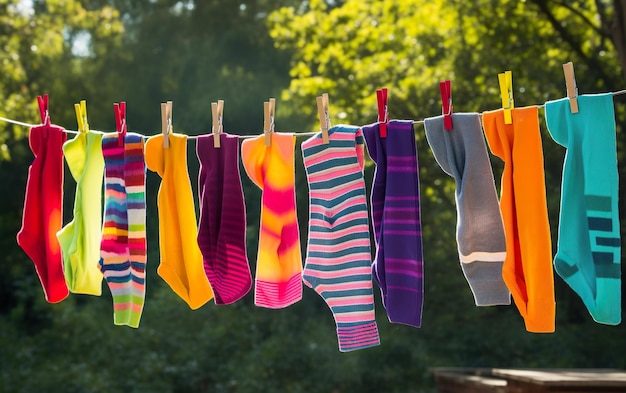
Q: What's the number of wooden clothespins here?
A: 5